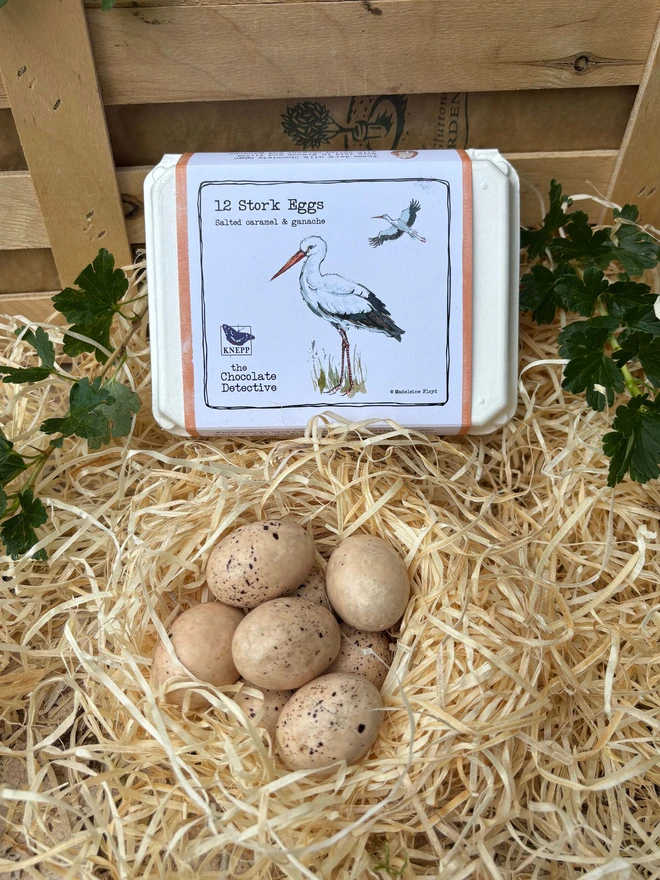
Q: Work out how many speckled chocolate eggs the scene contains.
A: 8